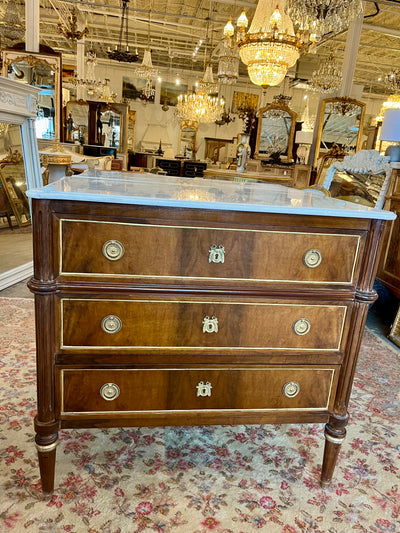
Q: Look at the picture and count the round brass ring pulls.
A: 6